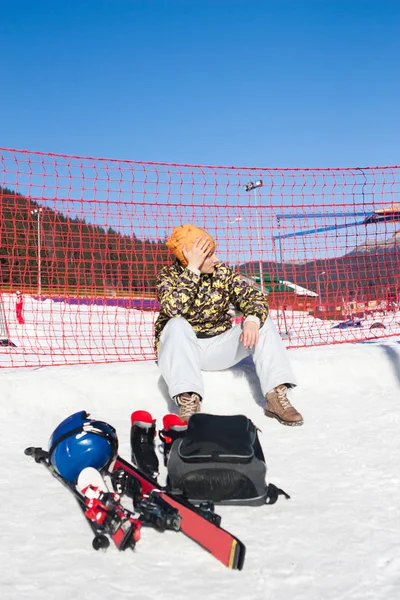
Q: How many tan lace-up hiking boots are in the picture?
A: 2